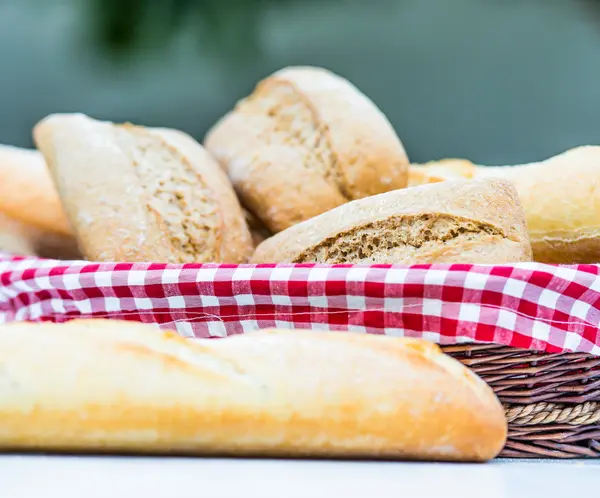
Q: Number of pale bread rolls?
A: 3